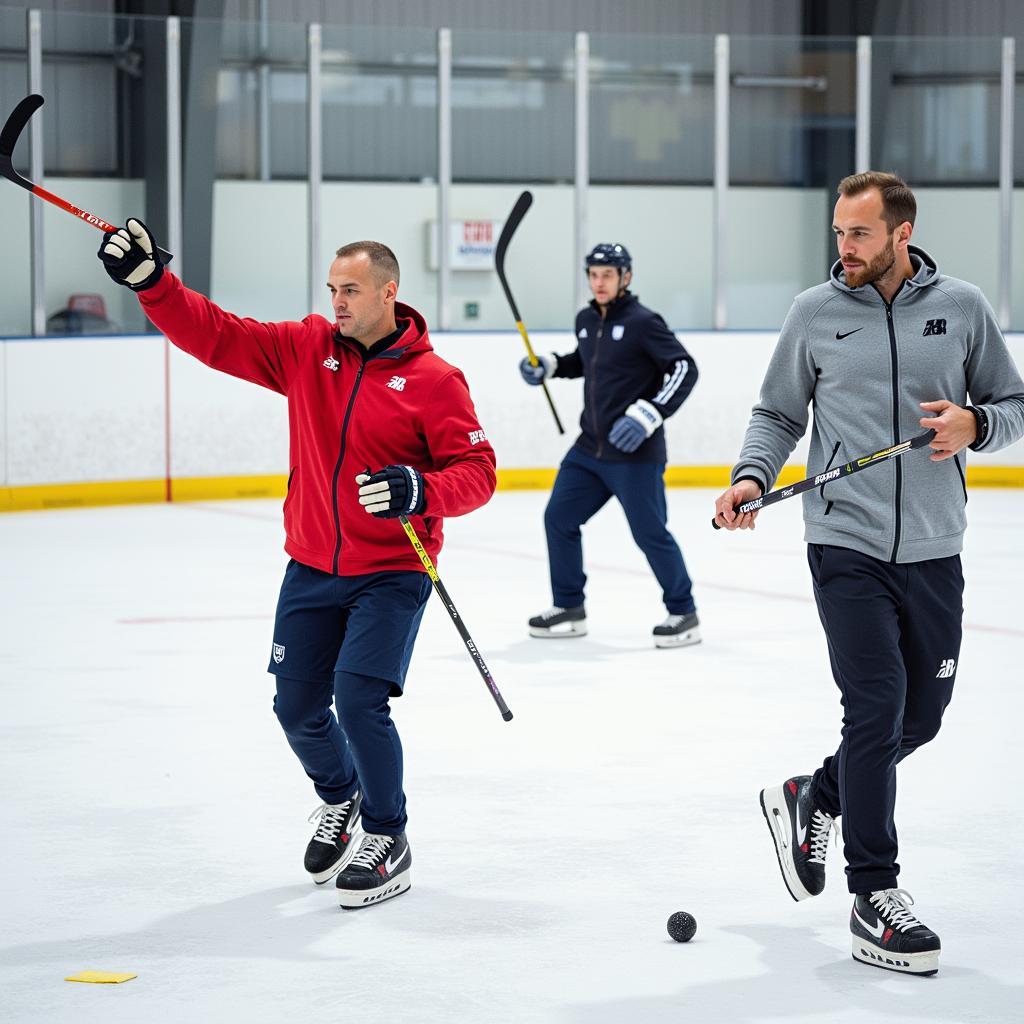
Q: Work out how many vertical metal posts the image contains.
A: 8